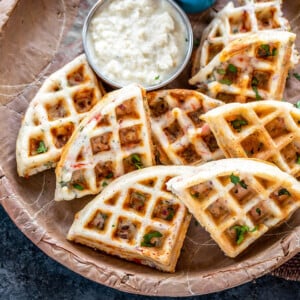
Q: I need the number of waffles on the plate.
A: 8